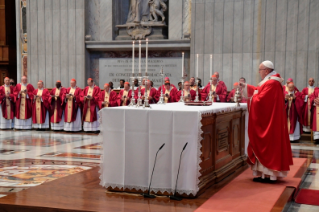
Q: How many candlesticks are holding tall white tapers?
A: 6